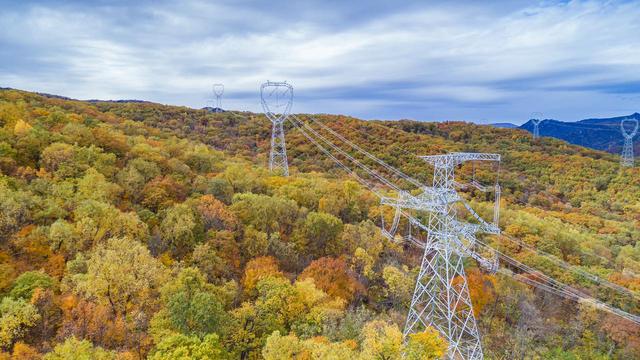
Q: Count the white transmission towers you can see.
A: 5